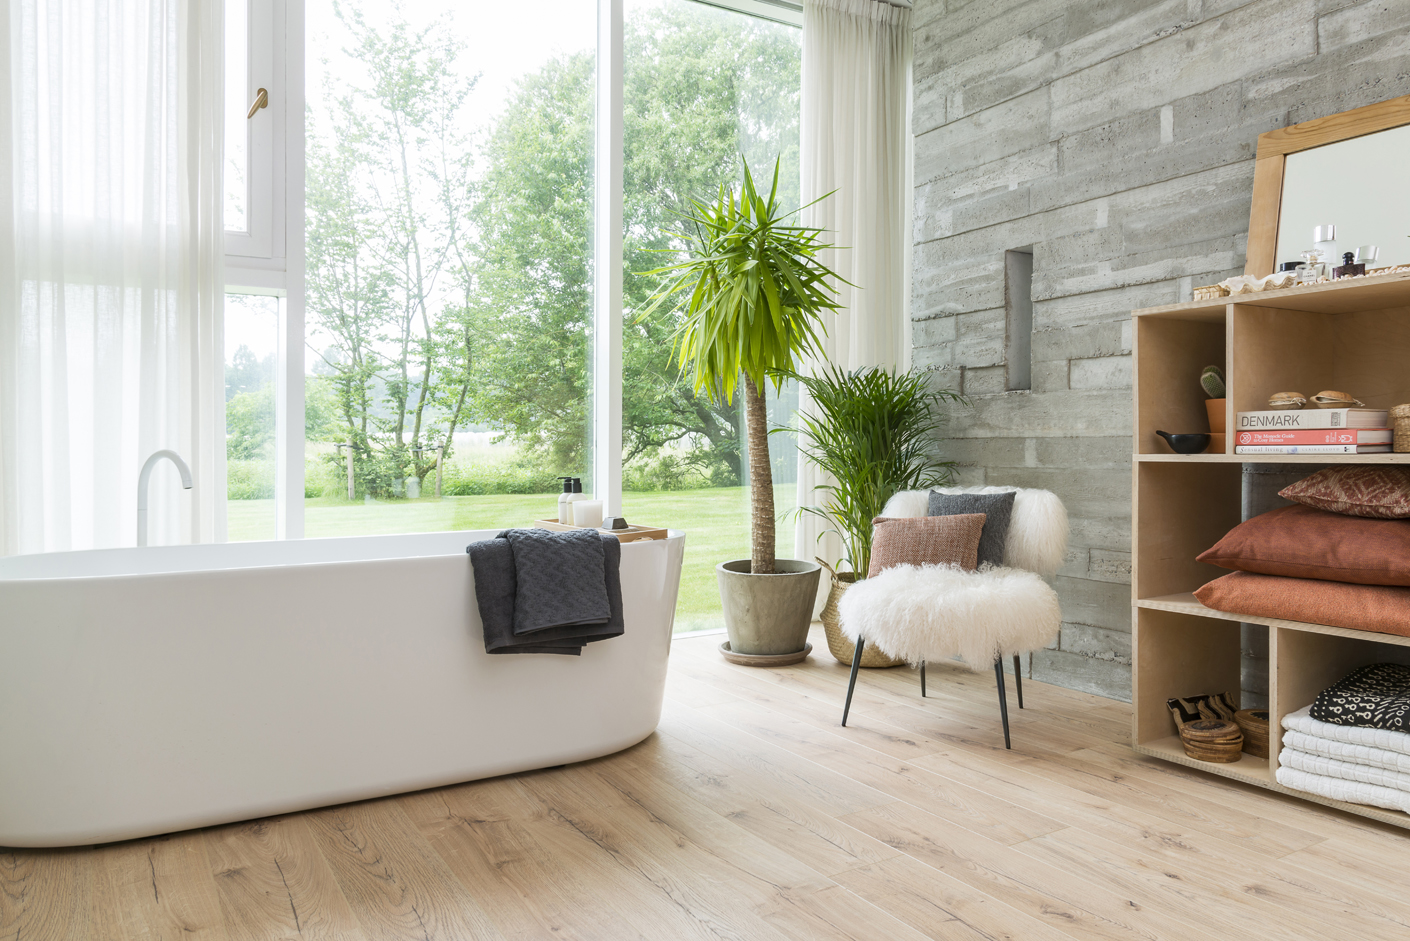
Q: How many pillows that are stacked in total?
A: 3